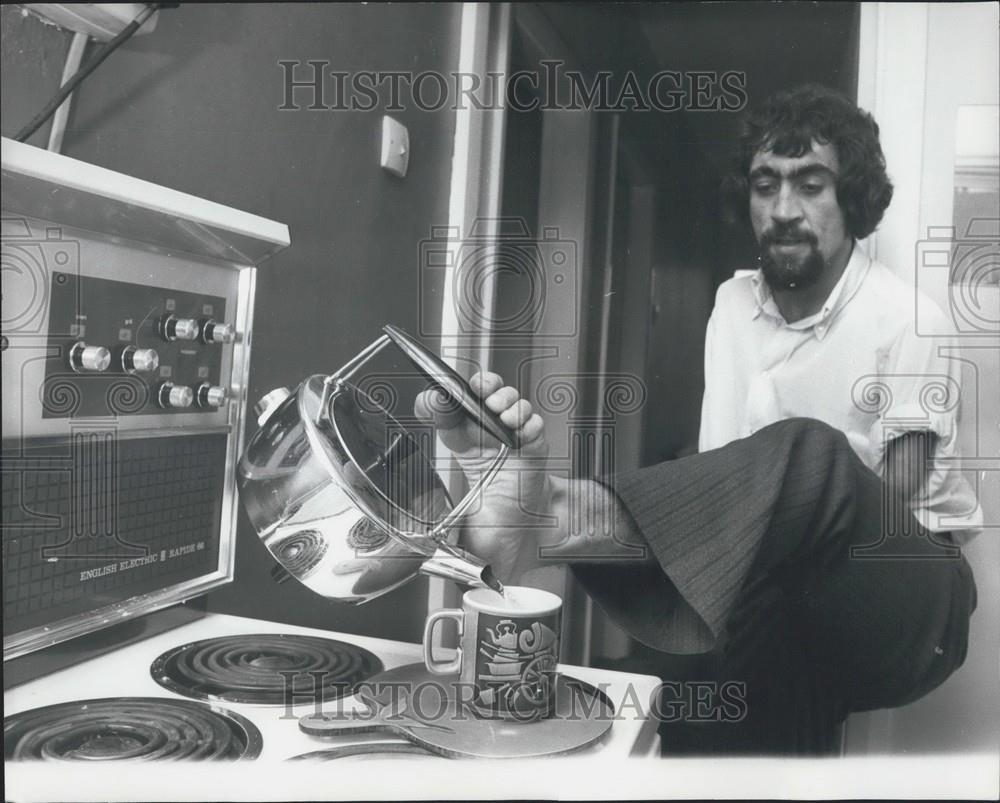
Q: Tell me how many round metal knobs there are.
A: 6